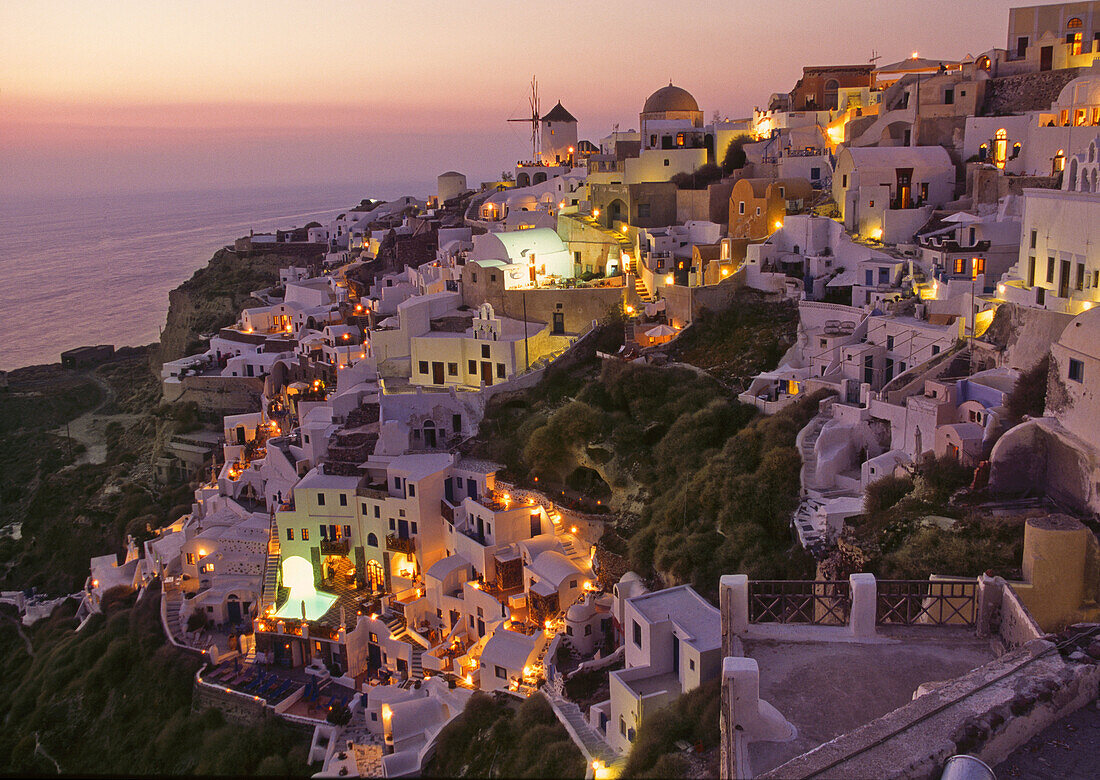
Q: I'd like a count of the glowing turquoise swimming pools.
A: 1